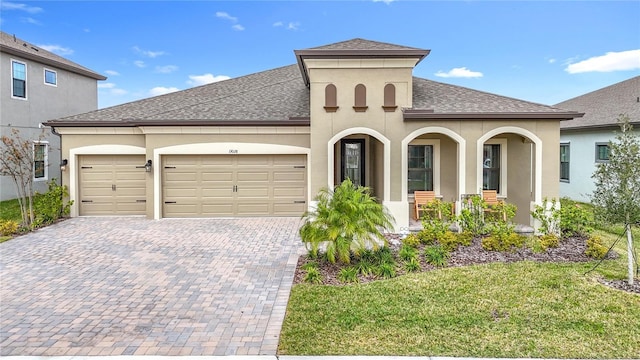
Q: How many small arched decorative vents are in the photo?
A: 3